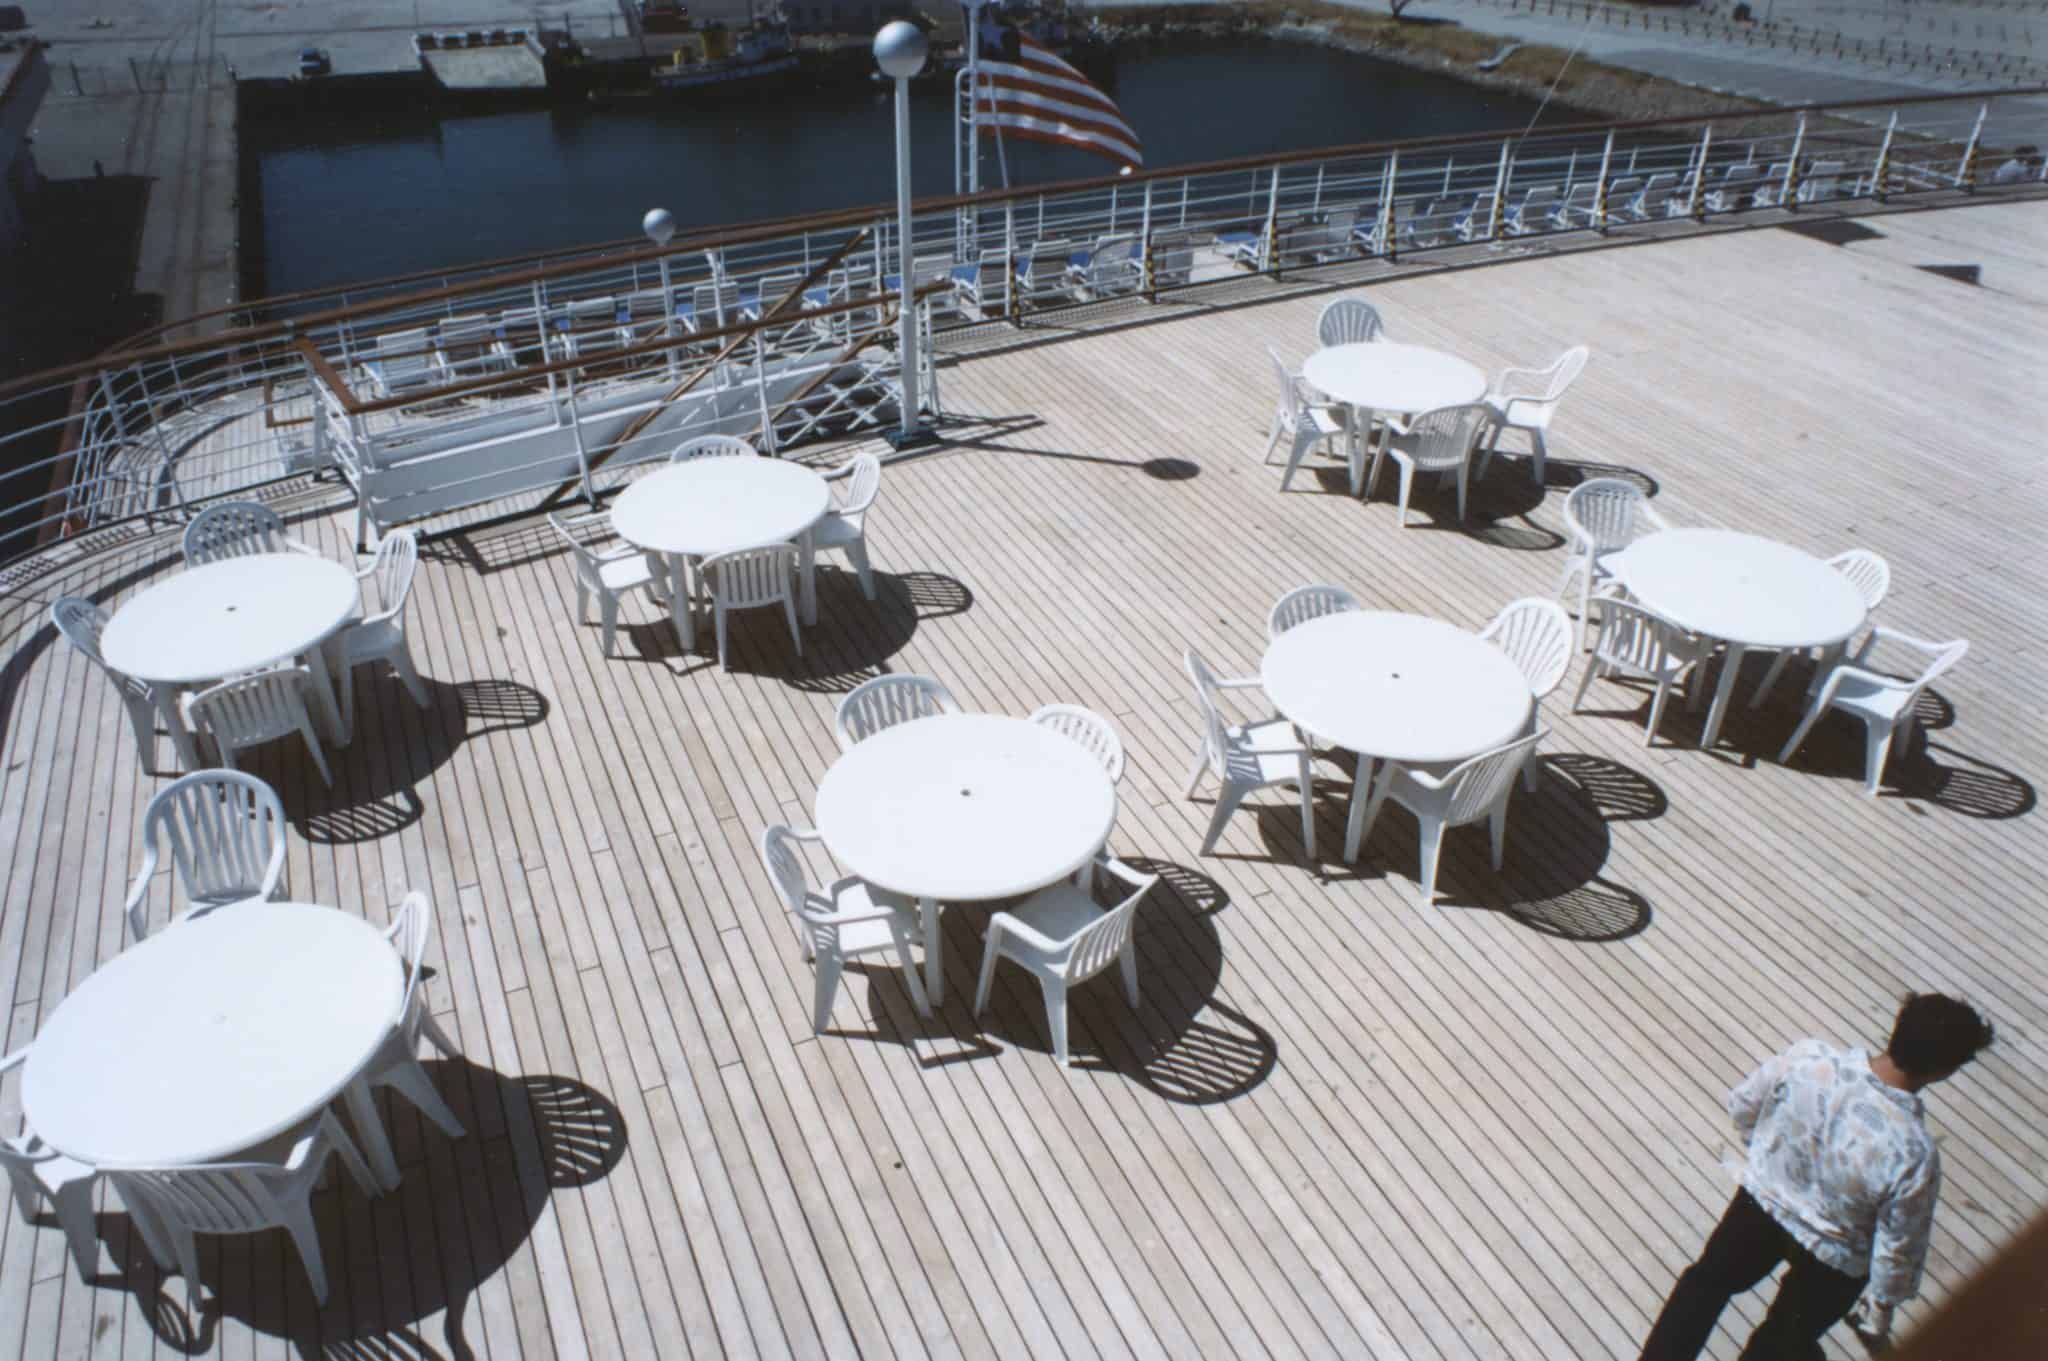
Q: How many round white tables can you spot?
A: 7